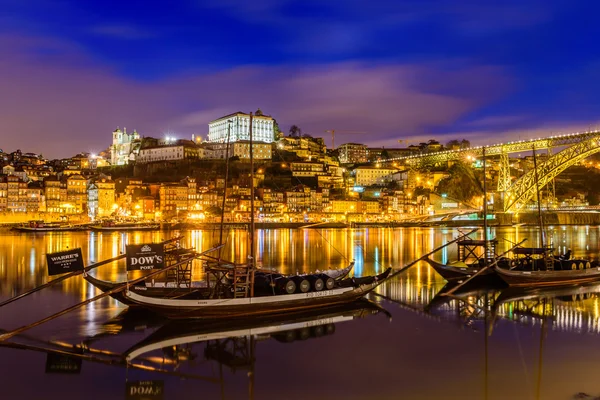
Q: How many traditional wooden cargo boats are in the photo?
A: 4